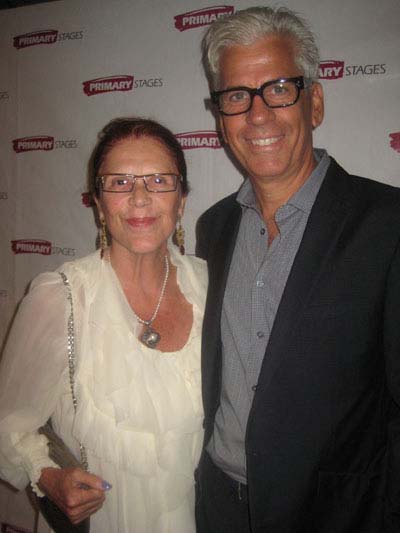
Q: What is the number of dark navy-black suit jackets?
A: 1